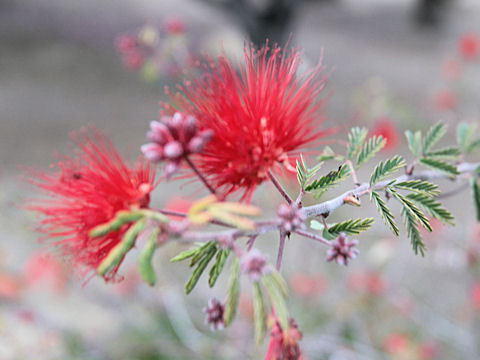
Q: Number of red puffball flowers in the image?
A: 2